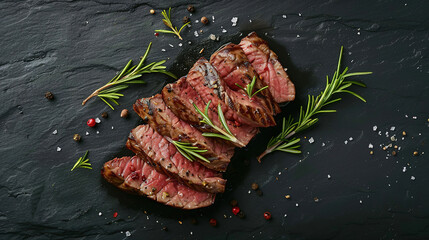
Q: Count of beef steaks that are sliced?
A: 7